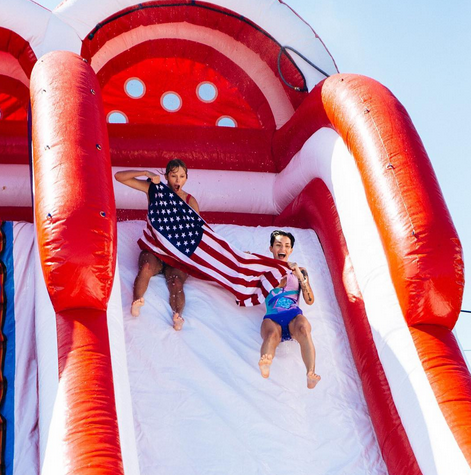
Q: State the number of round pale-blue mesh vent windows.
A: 5